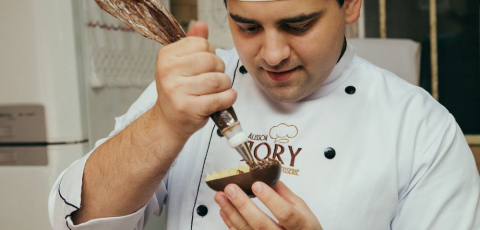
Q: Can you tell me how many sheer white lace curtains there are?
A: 1